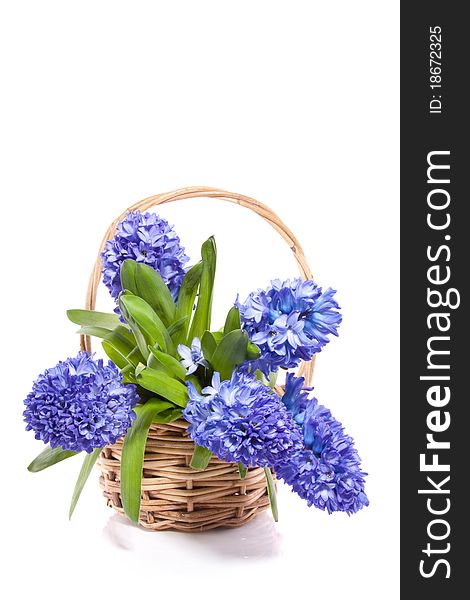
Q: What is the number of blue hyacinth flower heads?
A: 5